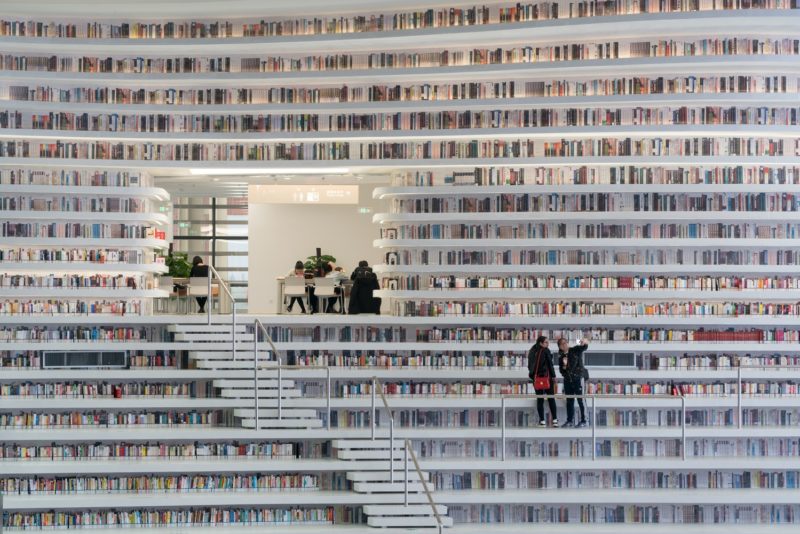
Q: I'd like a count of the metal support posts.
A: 13